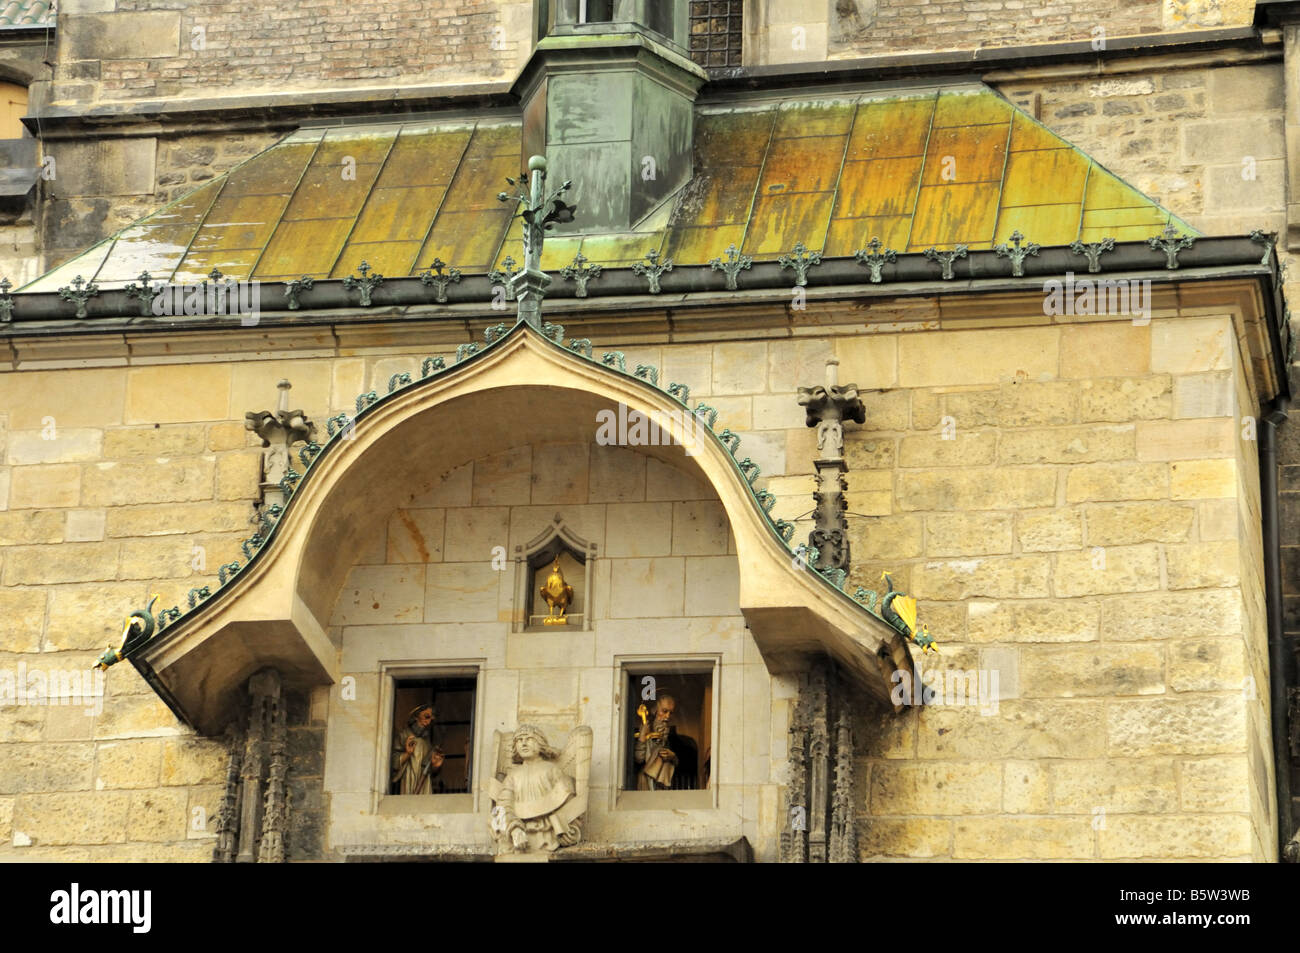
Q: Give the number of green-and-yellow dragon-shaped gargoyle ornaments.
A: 2